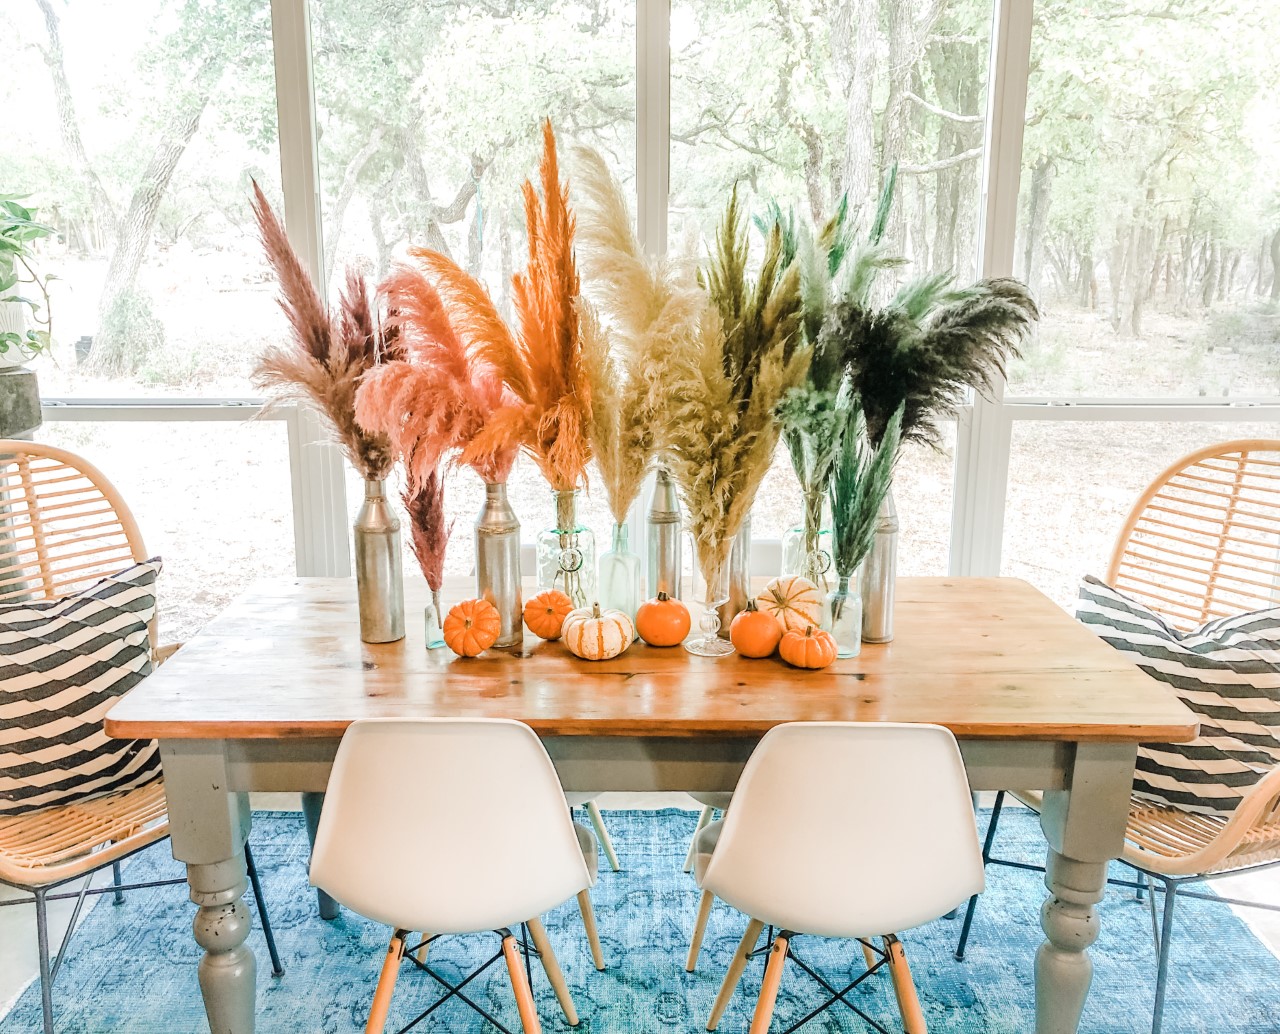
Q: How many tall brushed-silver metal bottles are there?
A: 5